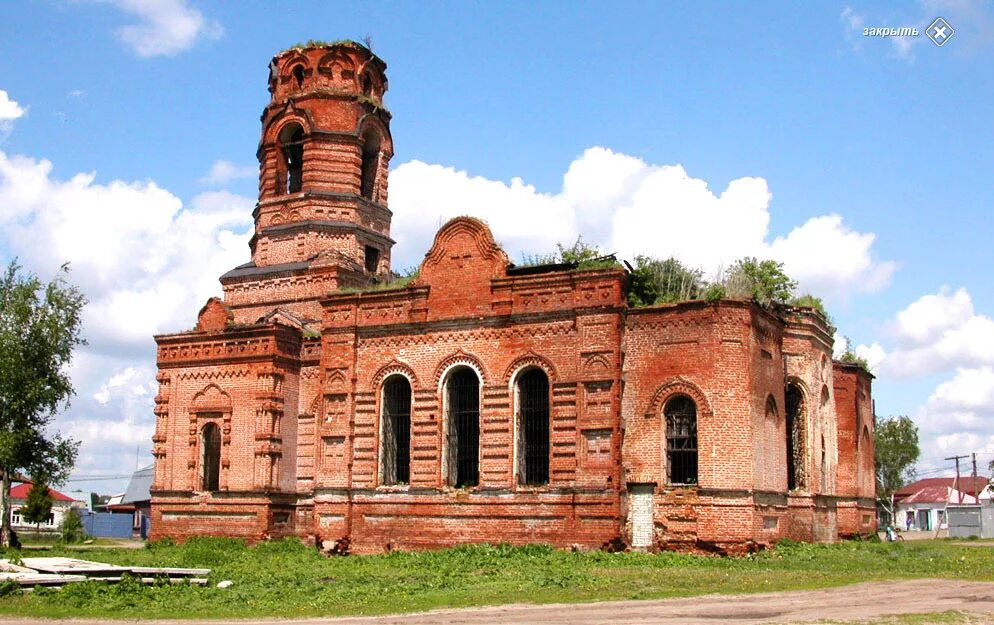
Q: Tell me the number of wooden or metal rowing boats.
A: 0